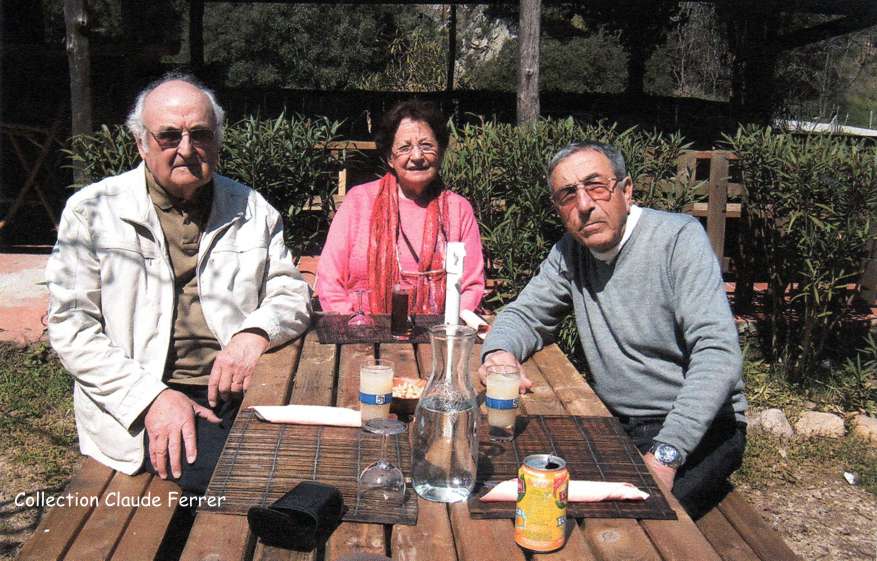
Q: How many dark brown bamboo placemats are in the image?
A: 3